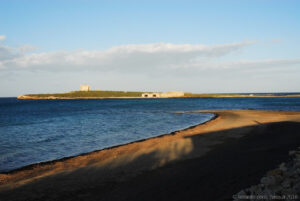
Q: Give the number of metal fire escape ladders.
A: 0